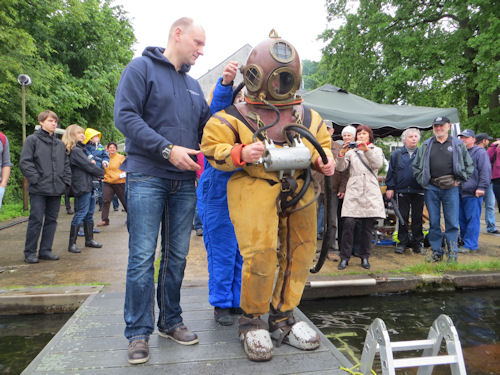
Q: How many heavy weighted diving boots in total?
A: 2